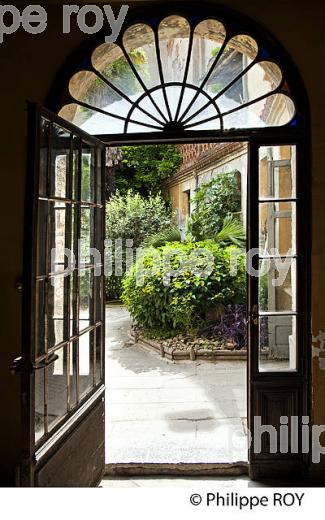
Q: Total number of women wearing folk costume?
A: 0